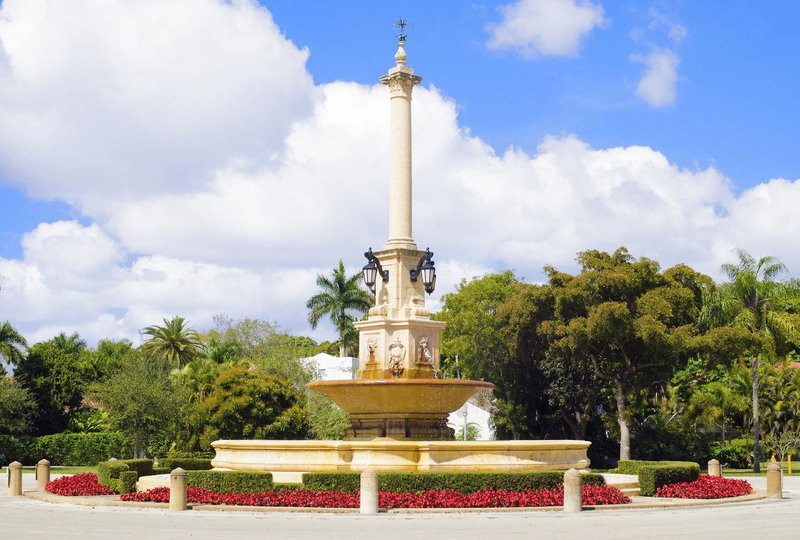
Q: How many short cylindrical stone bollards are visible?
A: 7